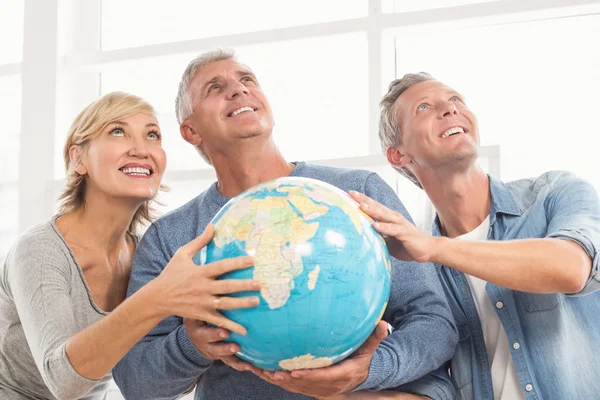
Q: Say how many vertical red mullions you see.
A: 0